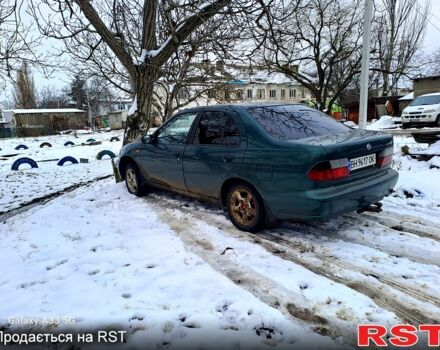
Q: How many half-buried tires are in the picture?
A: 8